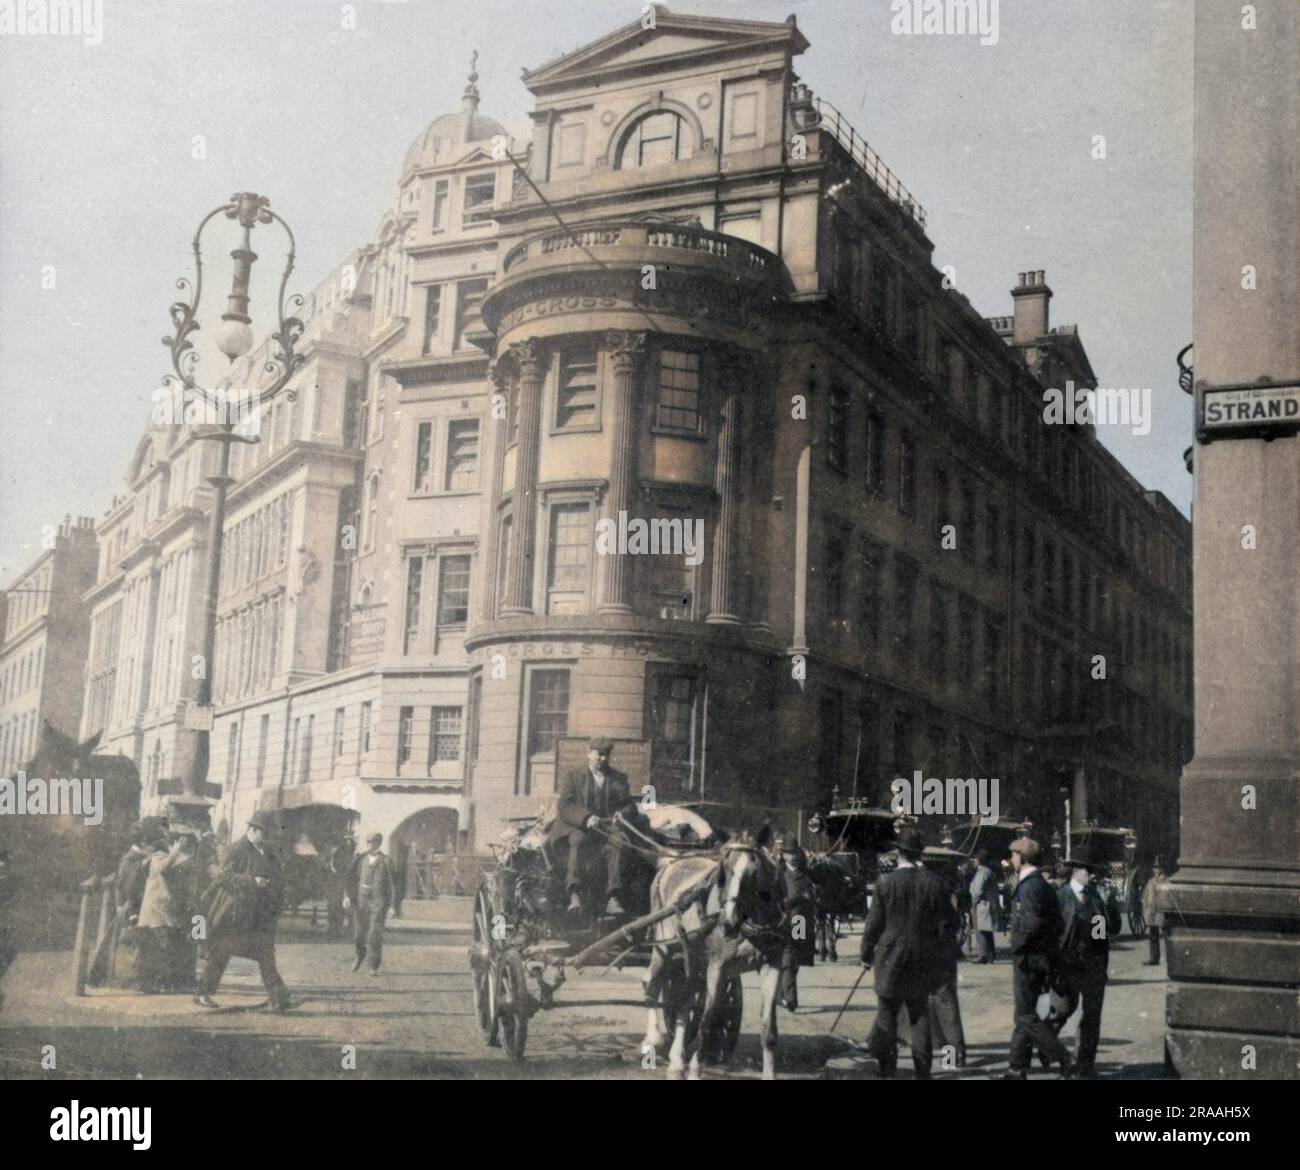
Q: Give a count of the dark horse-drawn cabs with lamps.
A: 3